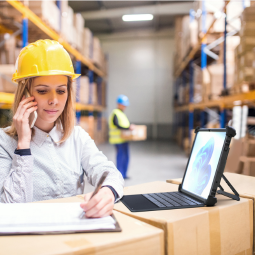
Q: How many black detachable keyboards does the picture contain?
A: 1